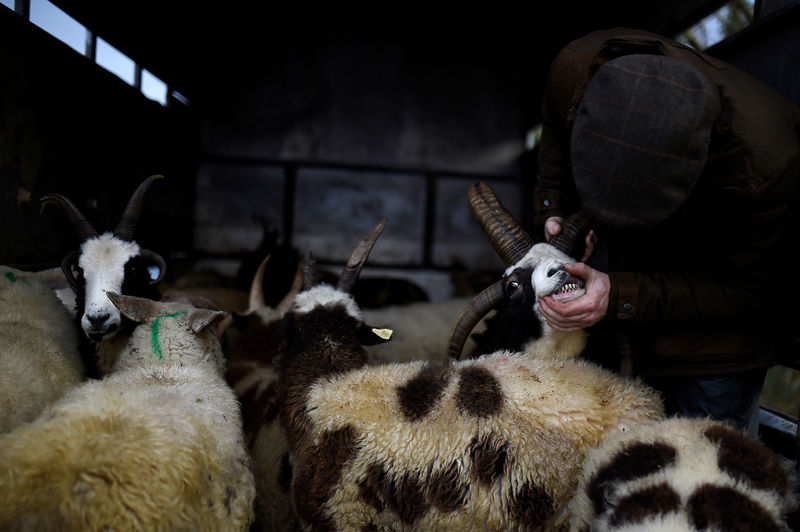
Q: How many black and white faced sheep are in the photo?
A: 2